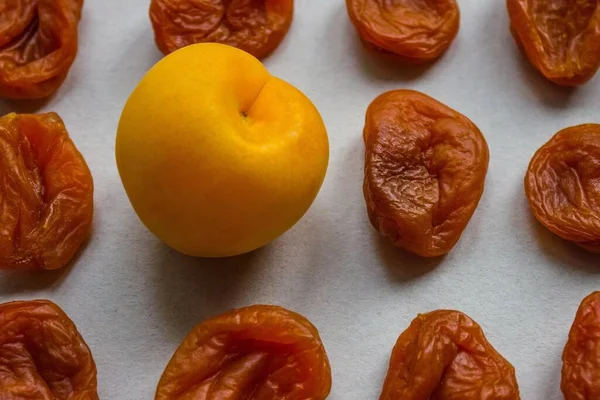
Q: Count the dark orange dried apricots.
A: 11